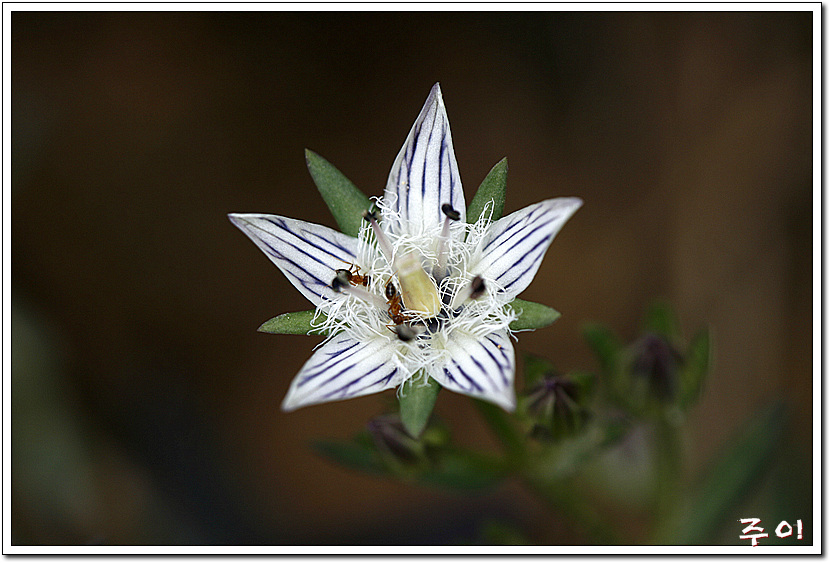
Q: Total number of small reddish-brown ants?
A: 2